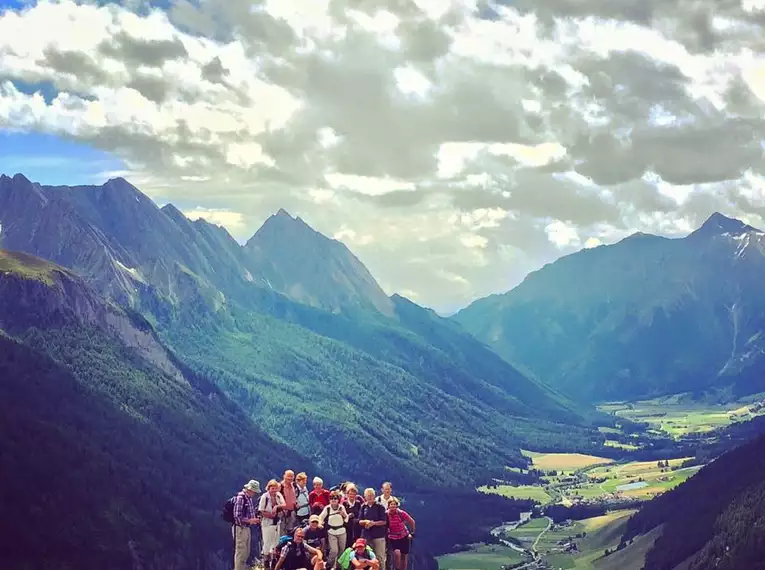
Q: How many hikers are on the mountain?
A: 14